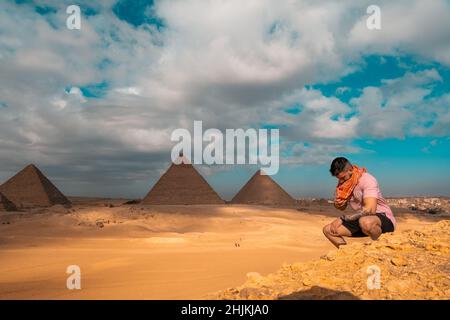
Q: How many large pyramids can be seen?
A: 3